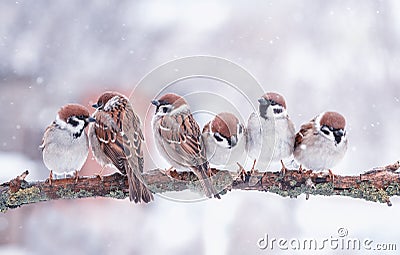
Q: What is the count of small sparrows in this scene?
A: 6